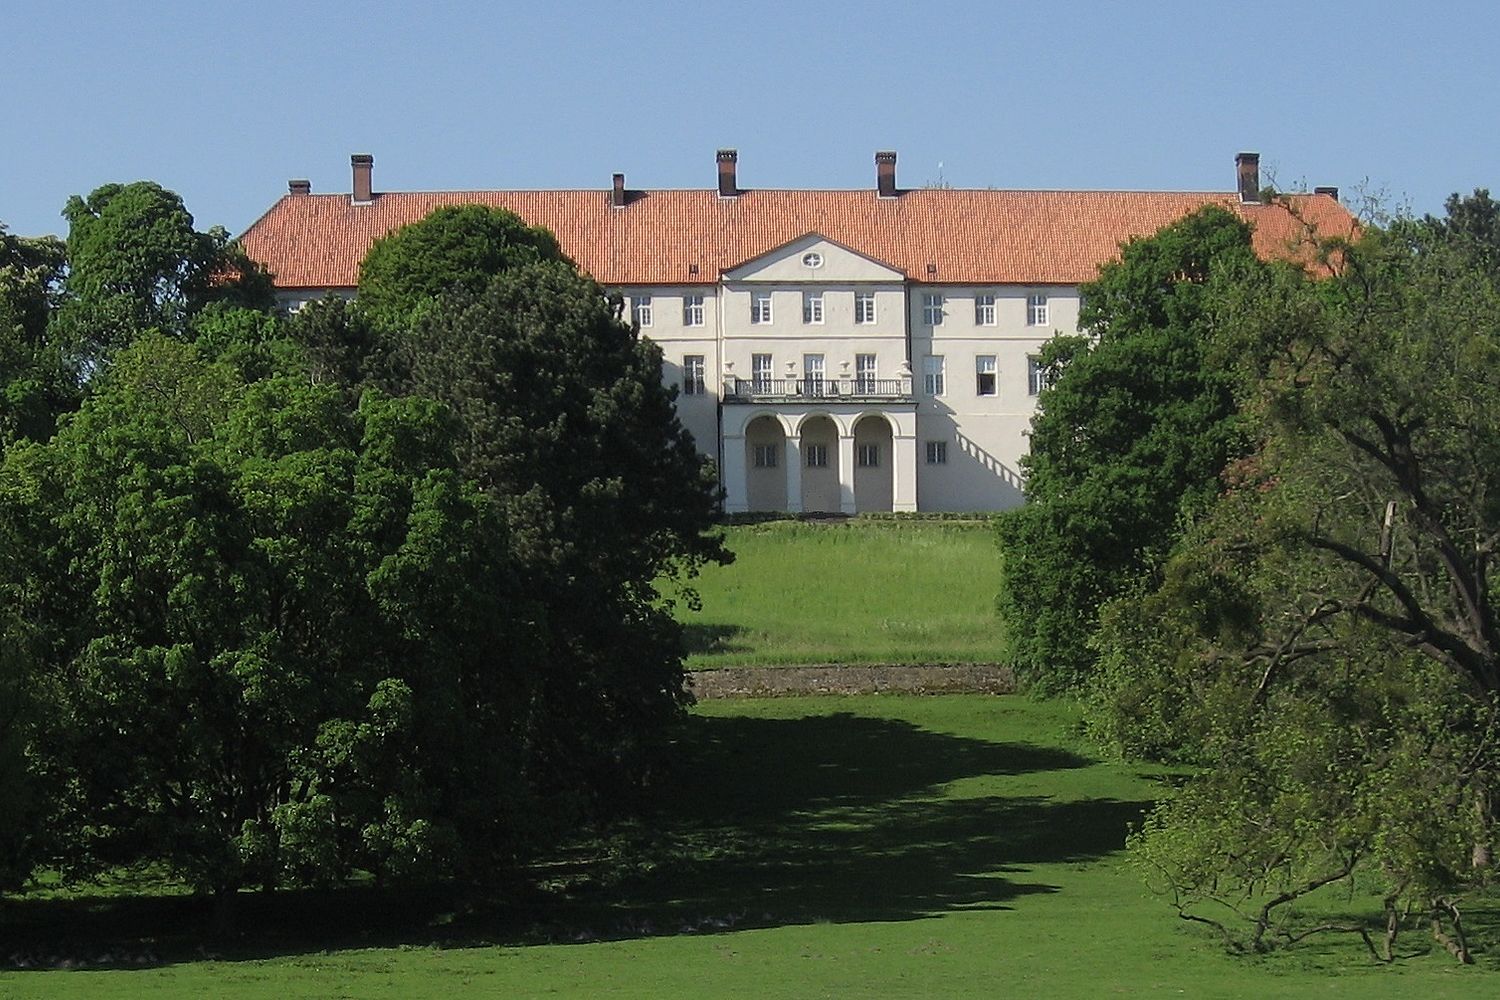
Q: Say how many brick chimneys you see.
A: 7